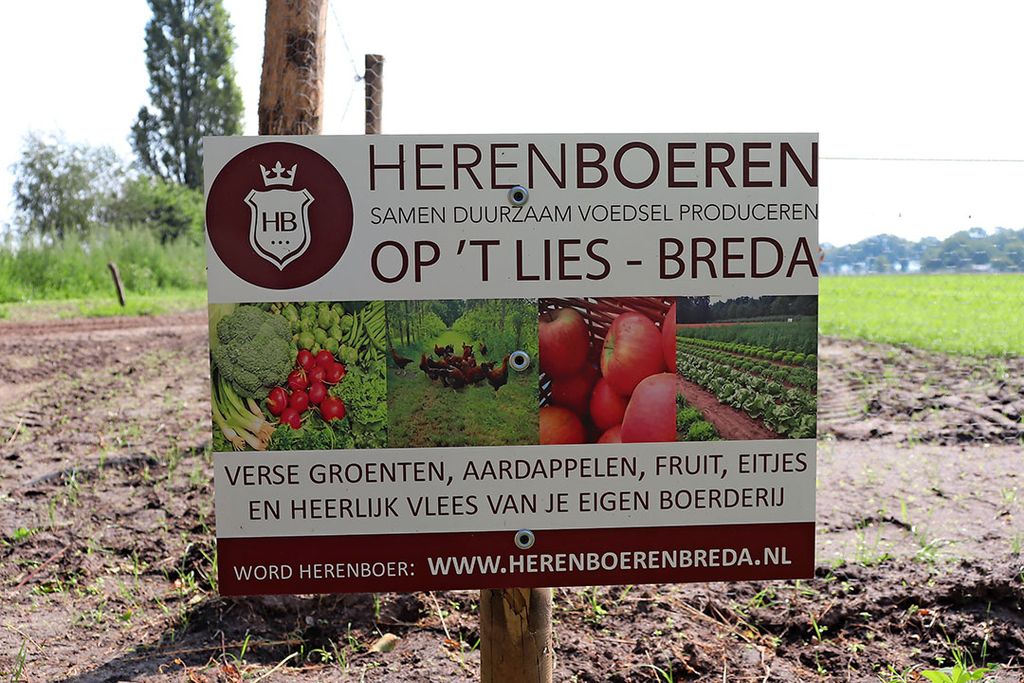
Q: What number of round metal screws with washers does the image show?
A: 3